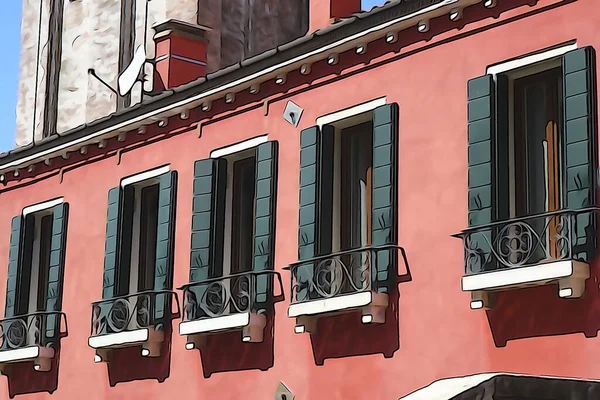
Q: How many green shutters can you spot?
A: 10